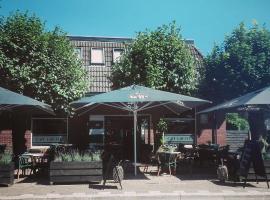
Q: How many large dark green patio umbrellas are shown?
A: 3